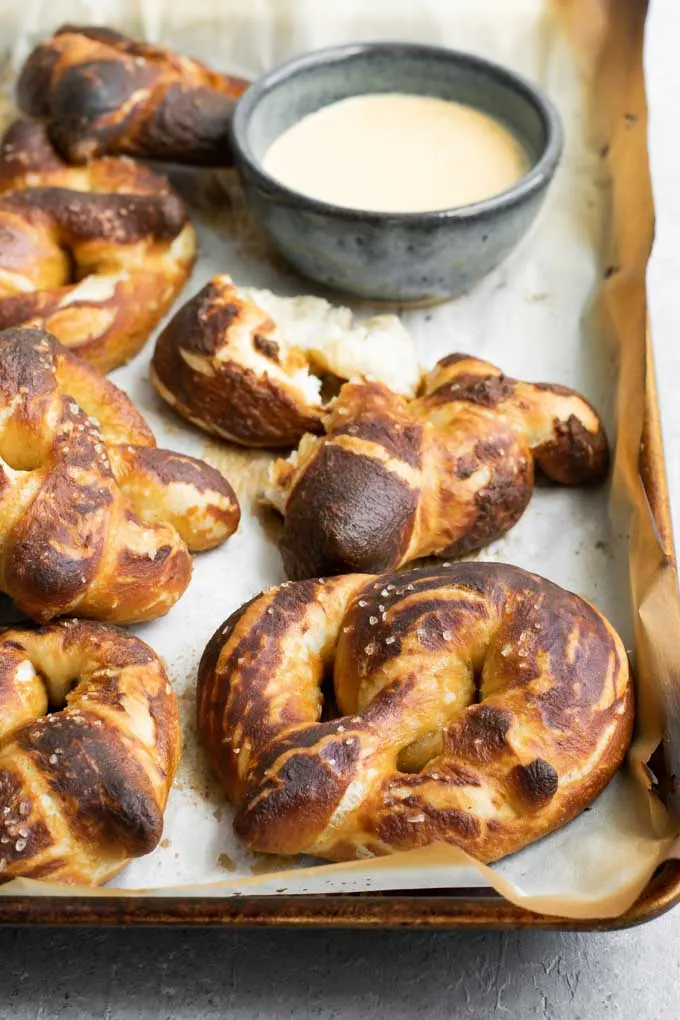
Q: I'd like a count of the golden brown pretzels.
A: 6